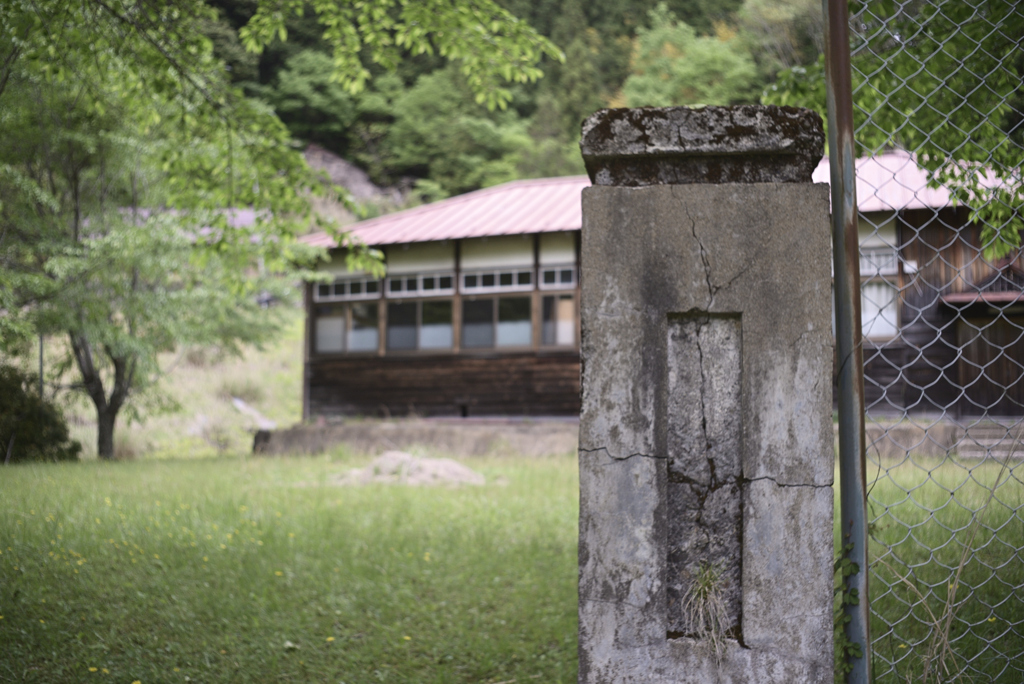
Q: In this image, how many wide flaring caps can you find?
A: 1